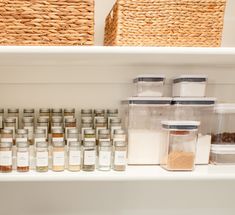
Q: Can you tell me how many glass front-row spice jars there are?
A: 8